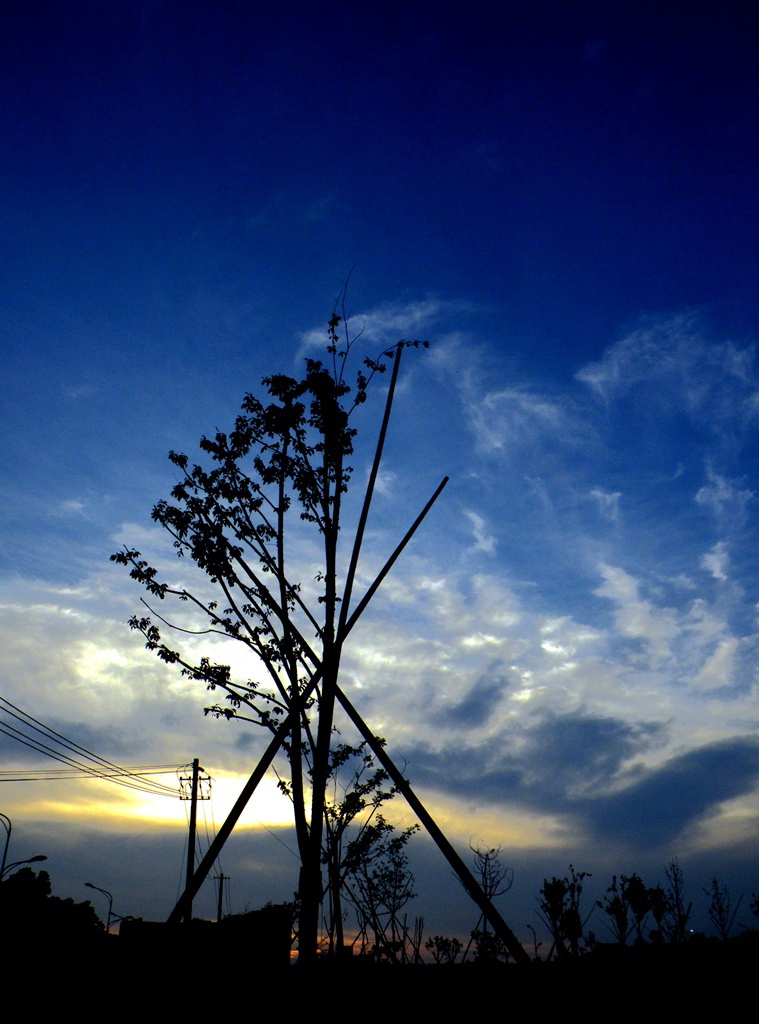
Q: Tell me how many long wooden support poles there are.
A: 3